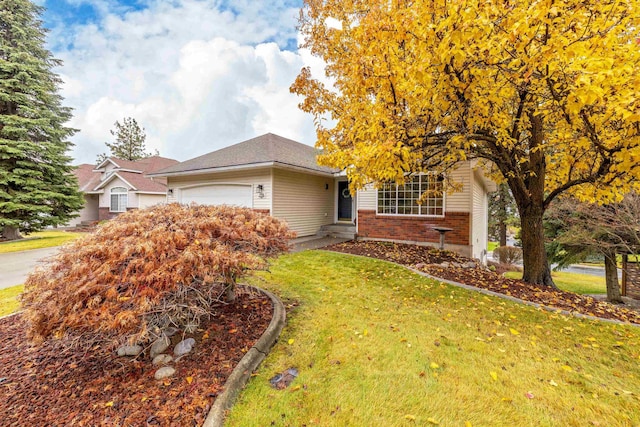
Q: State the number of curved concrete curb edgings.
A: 2